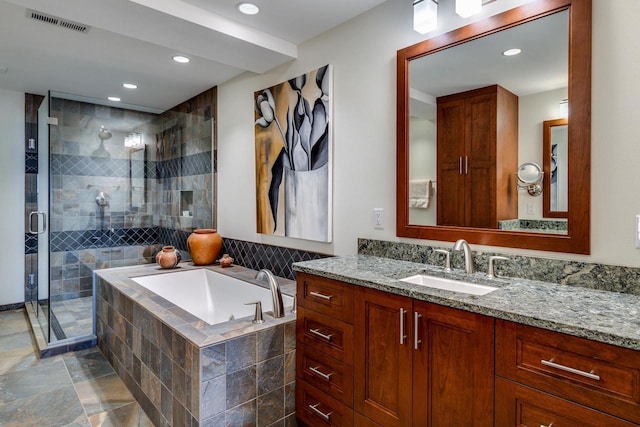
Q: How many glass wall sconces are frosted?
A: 2